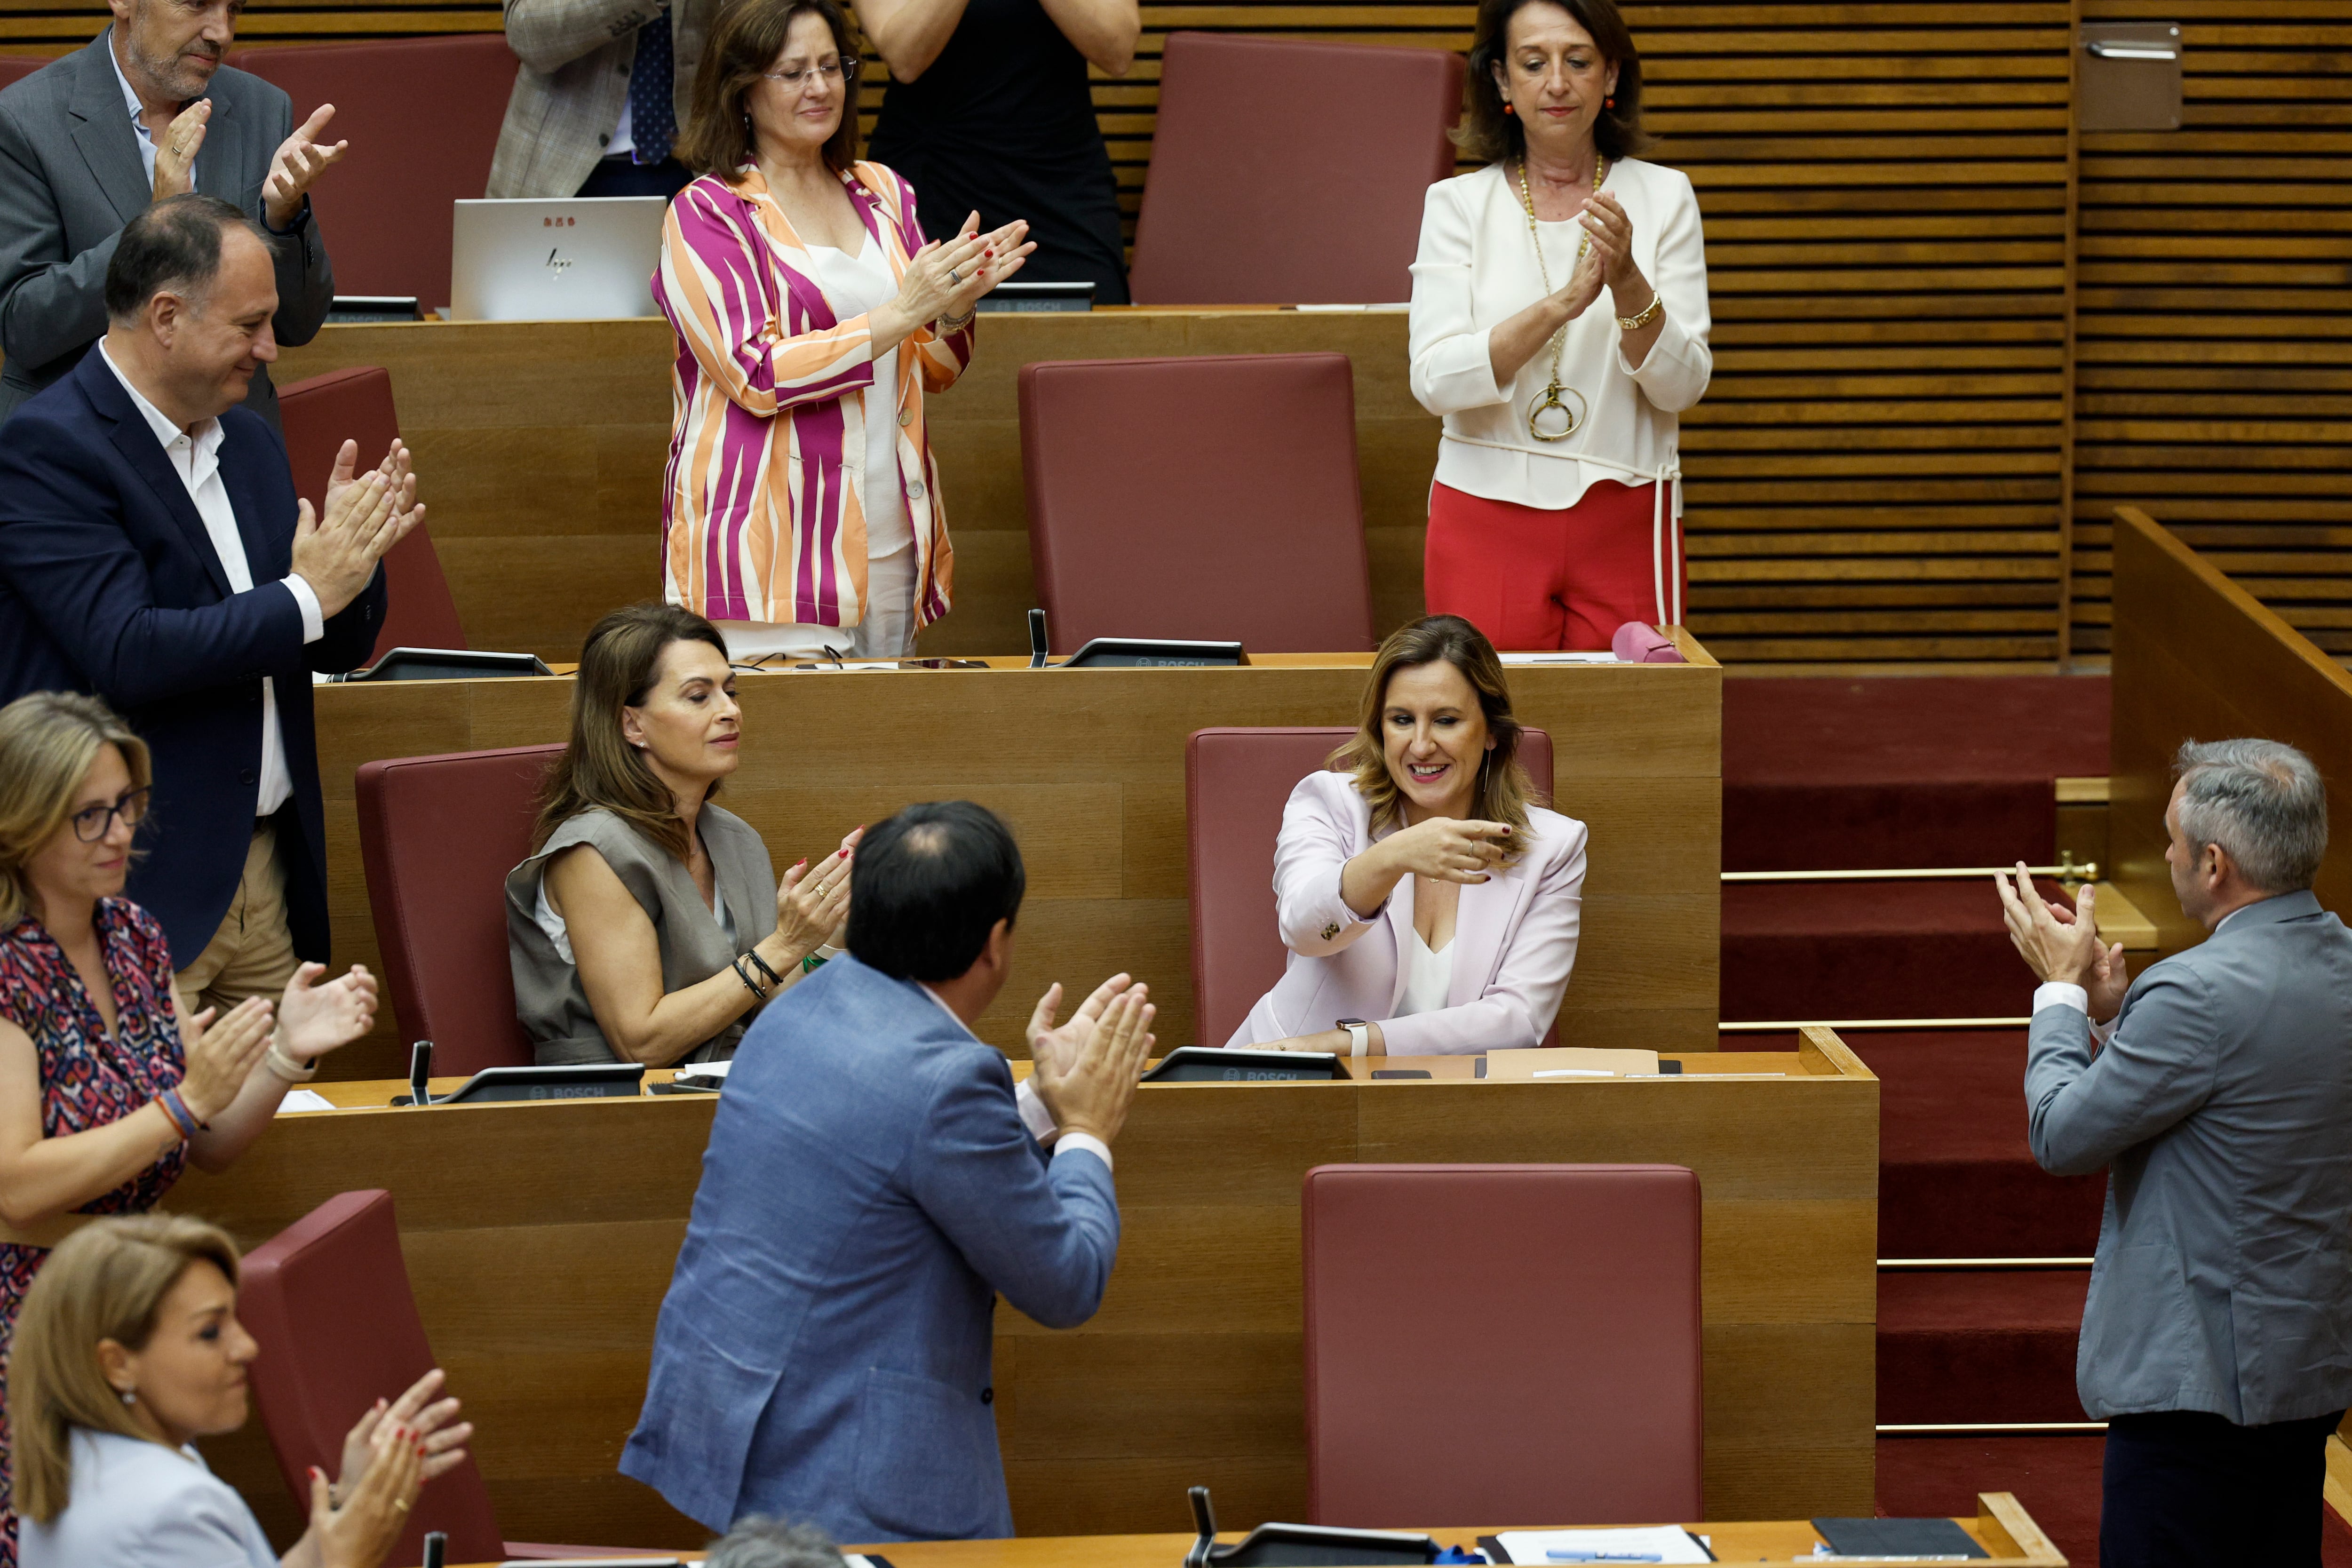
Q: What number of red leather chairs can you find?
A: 9